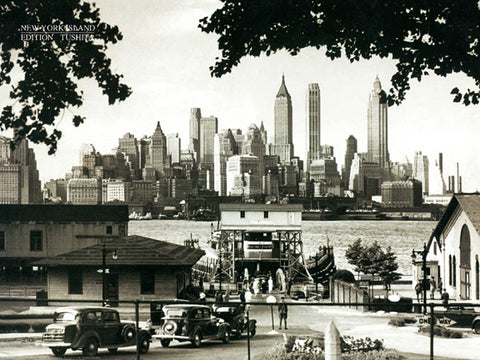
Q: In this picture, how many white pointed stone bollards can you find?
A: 1